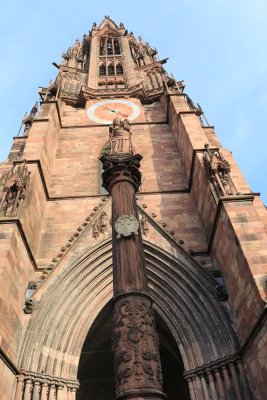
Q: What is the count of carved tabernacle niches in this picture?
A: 2